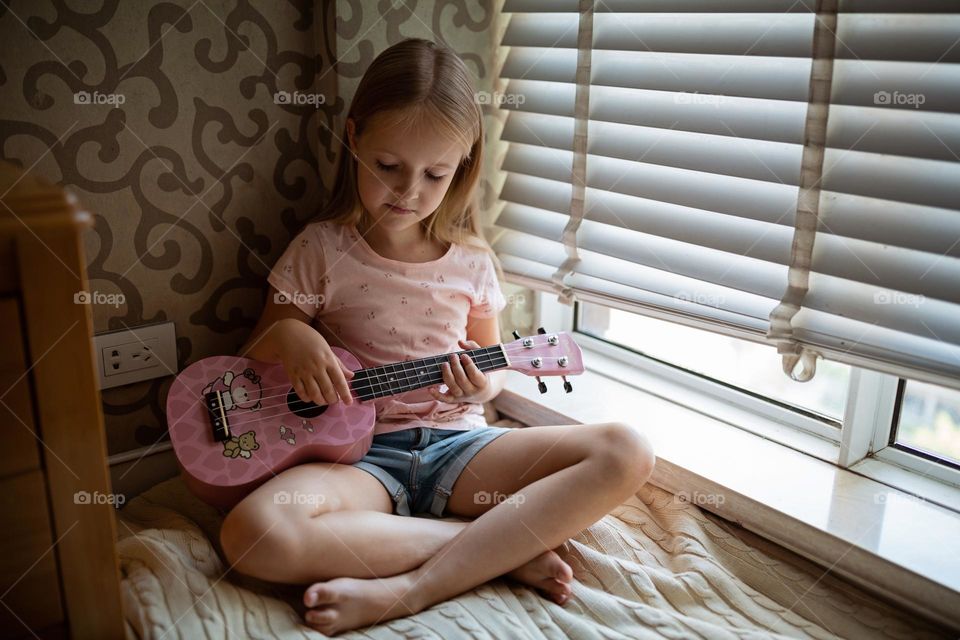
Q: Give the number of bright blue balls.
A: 0